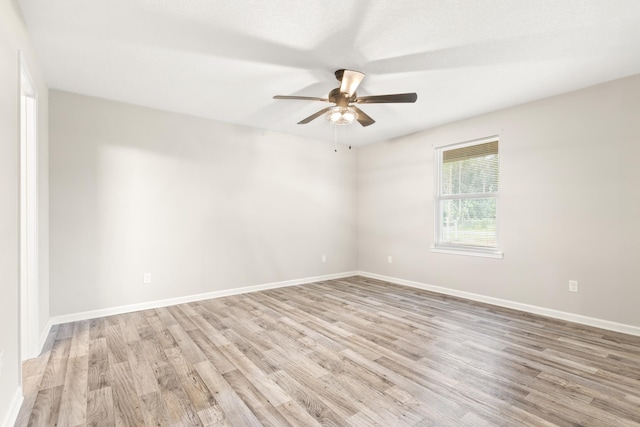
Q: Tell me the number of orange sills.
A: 0